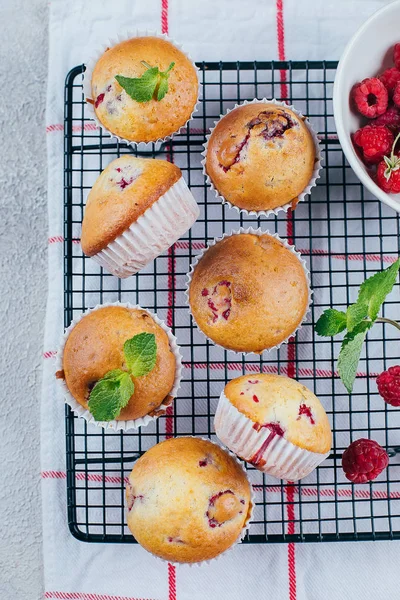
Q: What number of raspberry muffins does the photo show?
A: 7